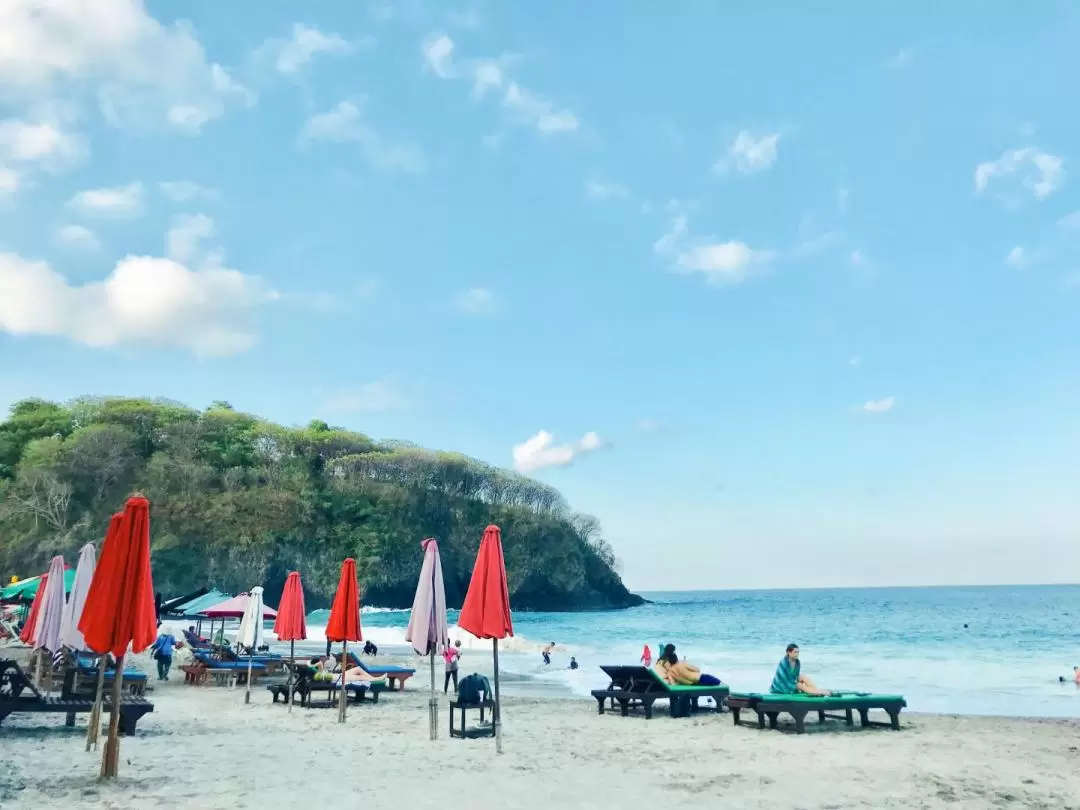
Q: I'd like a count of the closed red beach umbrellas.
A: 6